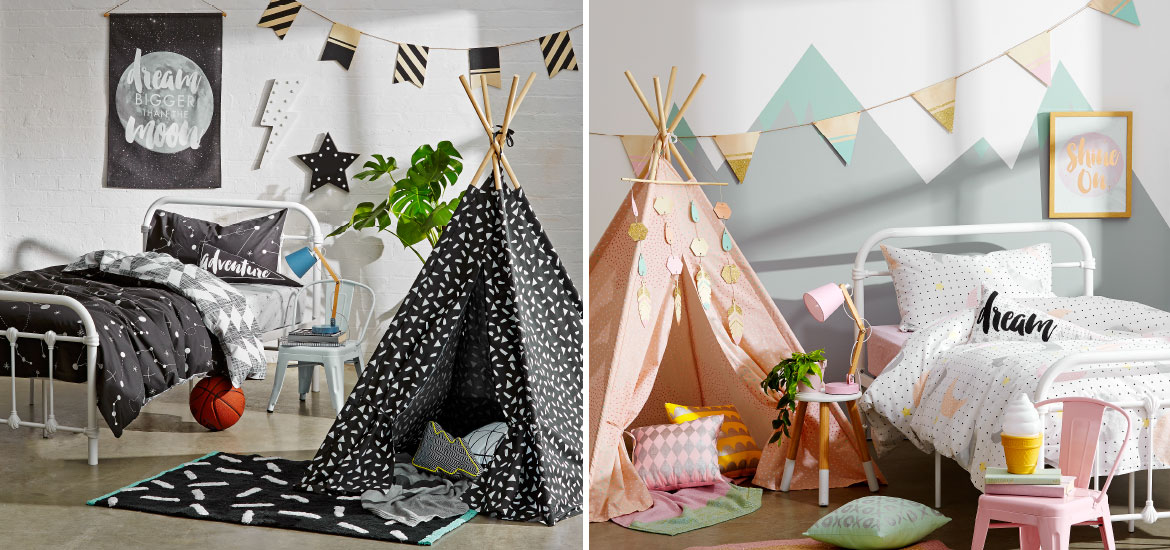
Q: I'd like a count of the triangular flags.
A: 6